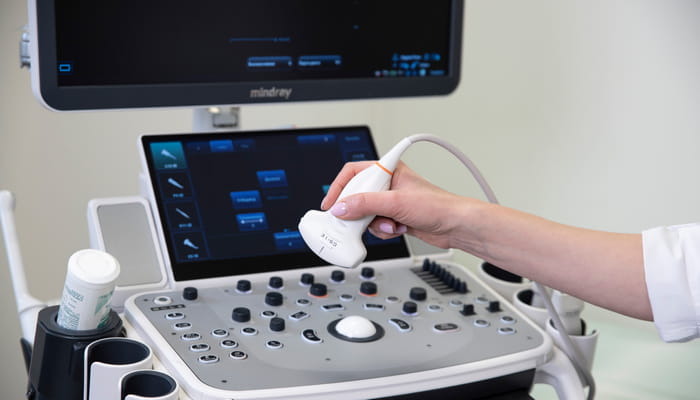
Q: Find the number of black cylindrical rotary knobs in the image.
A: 13